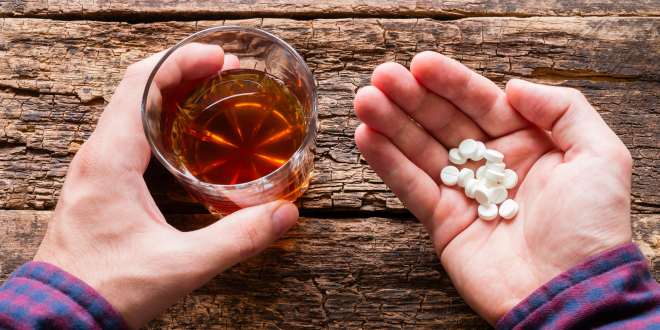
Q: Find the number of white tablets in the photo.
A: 15